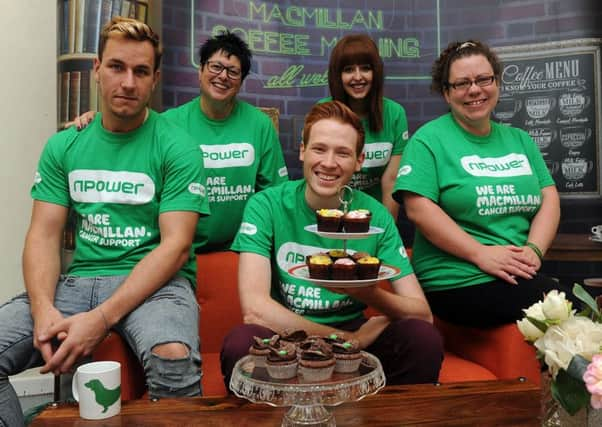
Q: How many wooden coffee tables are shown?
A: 1